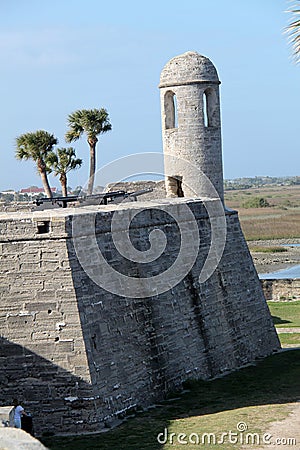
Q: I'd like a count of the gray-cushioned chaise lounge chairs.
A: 0